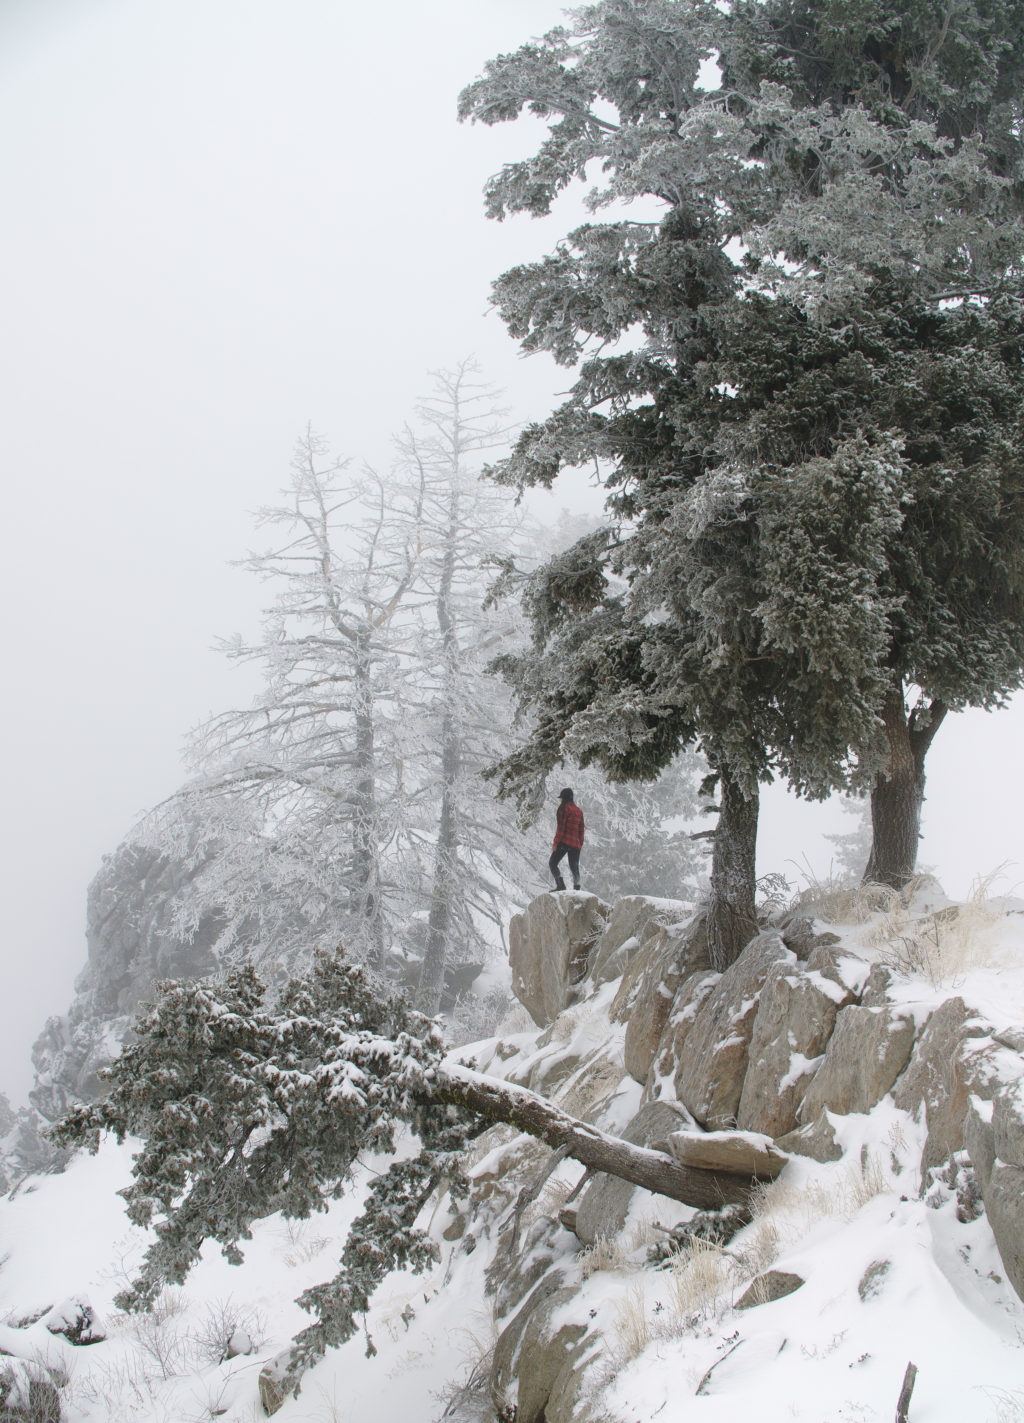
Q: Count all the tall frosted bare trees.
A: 2